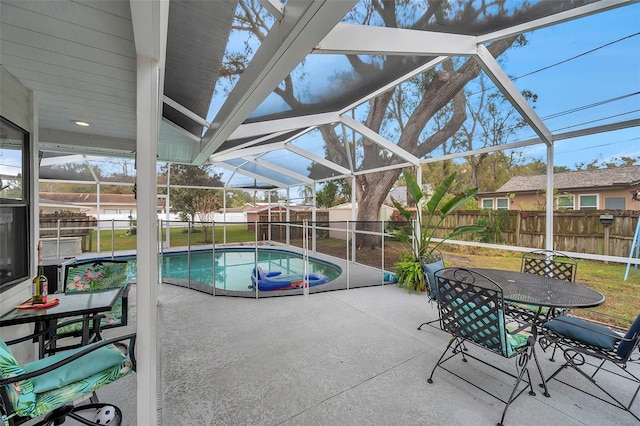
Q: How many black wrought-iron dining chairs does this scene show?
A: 4